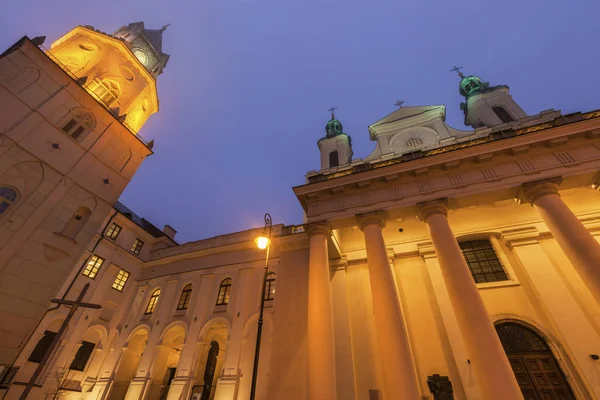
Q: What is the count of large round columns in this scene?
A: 4